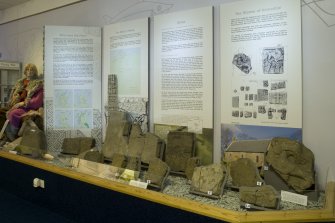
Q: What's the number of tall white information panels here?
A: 4